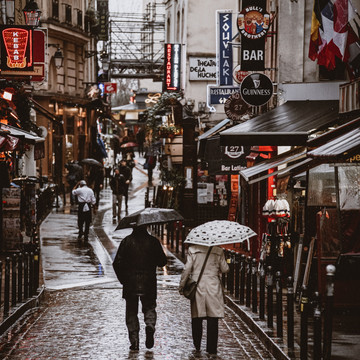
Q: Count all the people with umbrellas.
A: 4